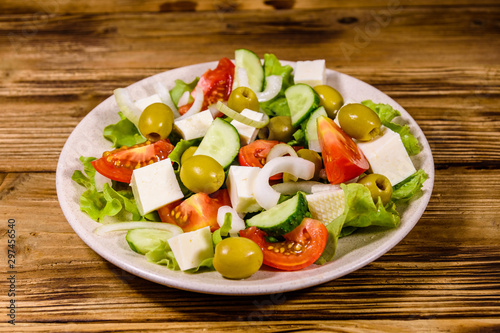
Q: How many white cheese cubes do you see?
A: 9